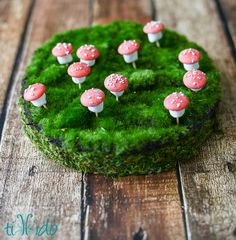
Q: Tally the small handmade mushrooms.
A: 11